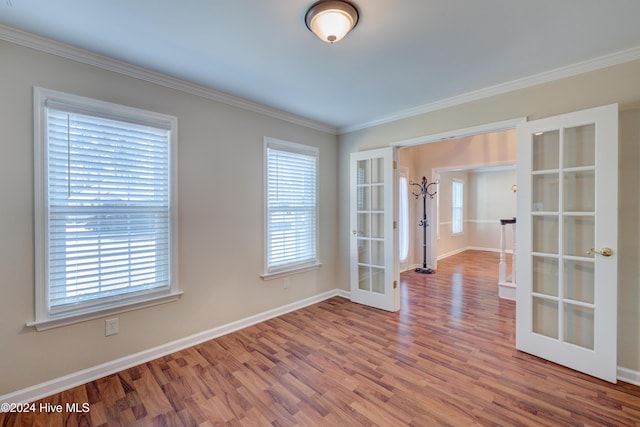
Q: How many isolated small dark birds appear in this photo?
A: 0